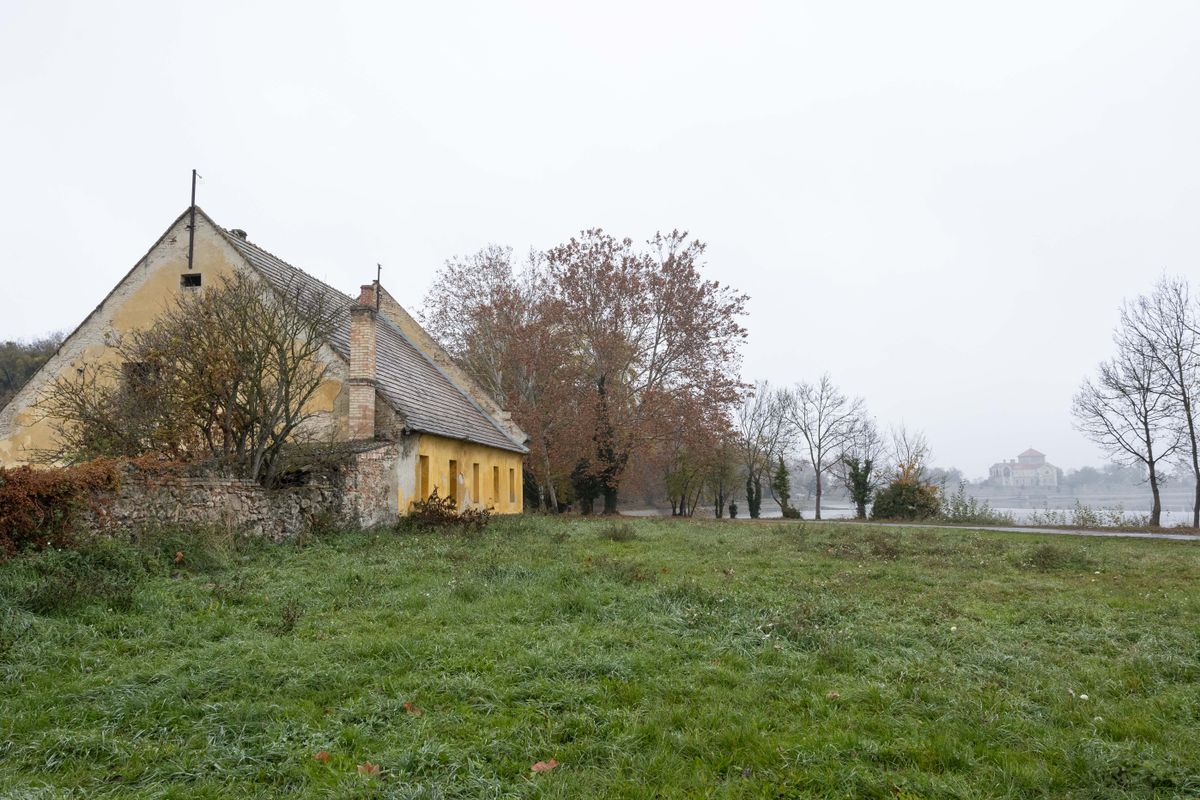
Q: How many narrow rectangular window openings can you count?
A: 5